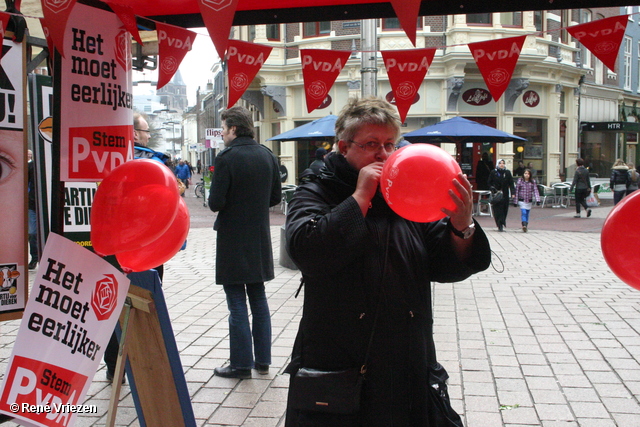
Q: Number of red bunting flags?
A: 12